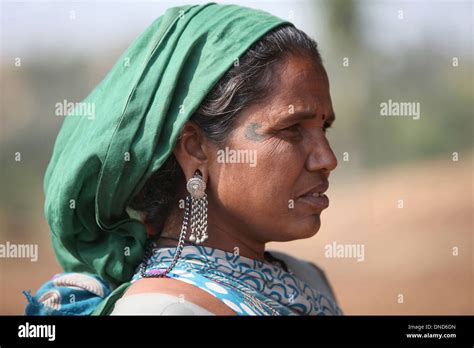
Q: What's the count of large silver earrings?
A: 1